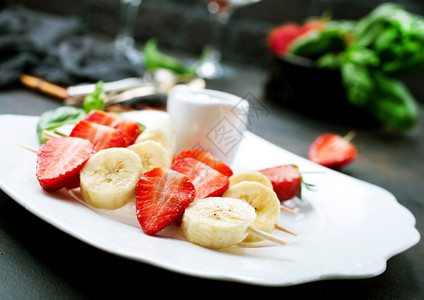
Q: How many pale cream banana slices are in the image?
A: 6